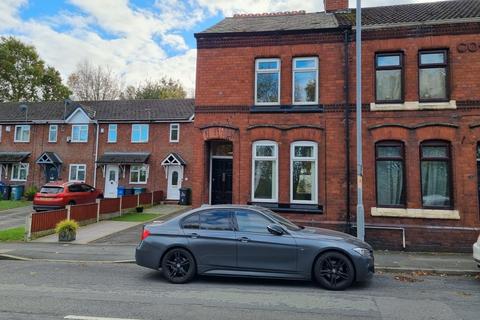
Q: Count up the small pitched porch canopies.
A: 2